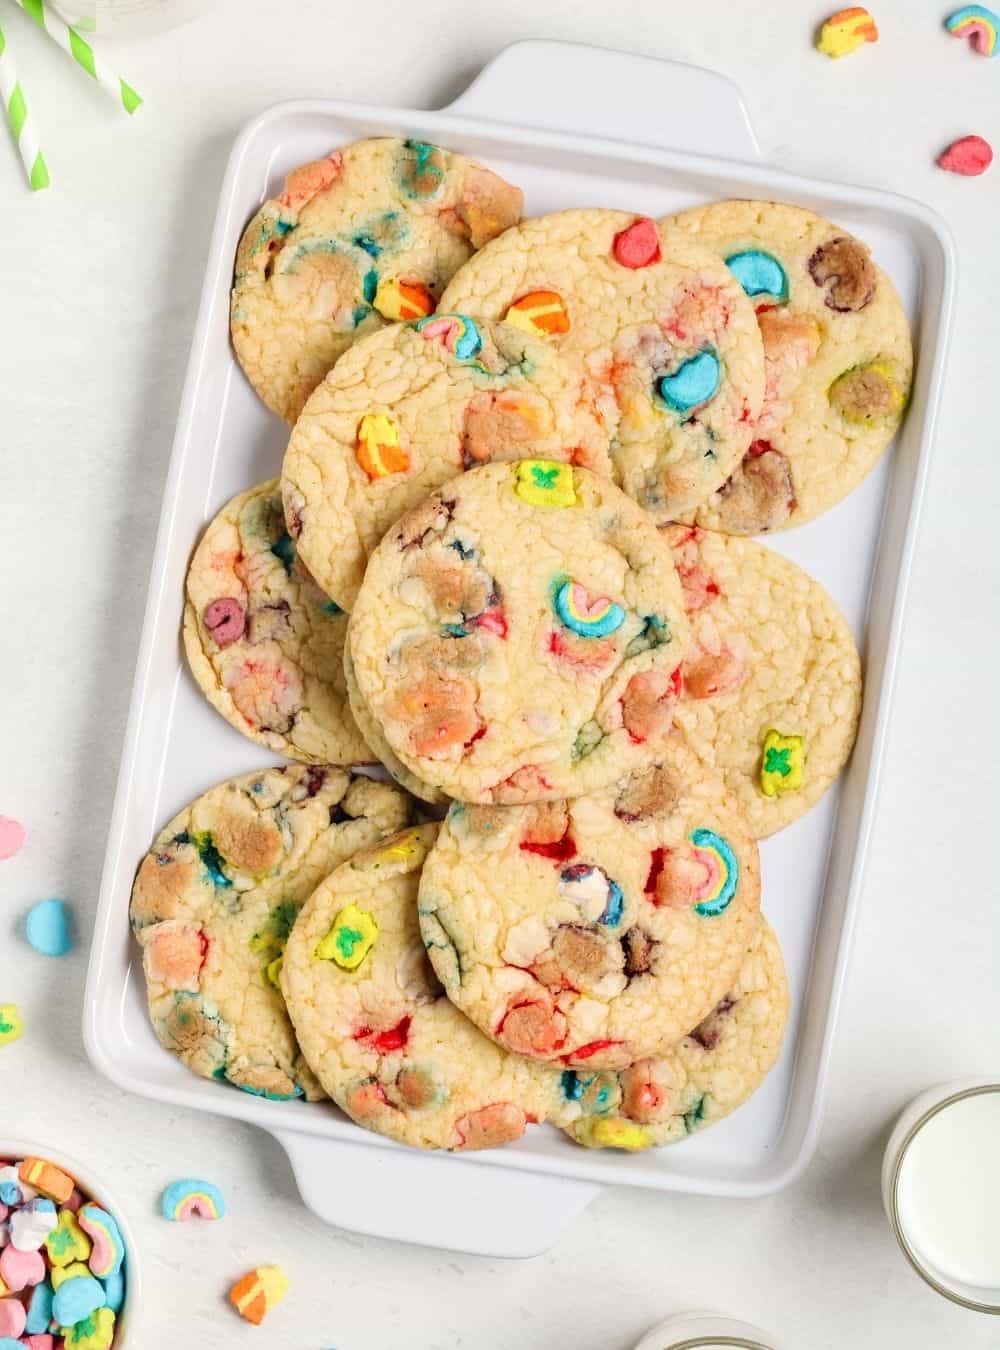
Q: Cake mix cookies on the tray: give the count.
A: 12